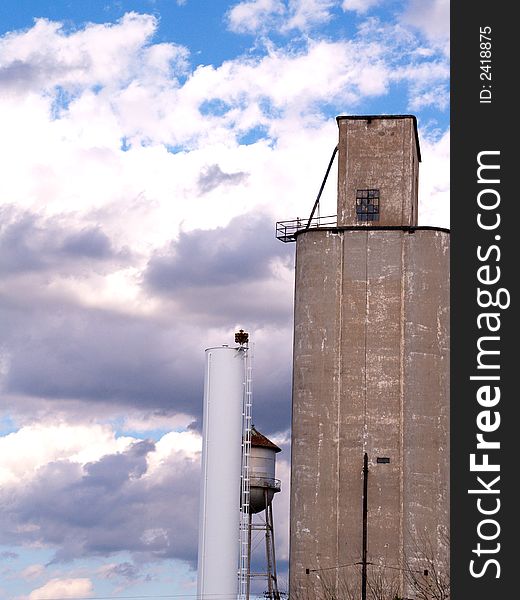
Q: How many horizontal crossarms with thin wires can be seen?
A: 1